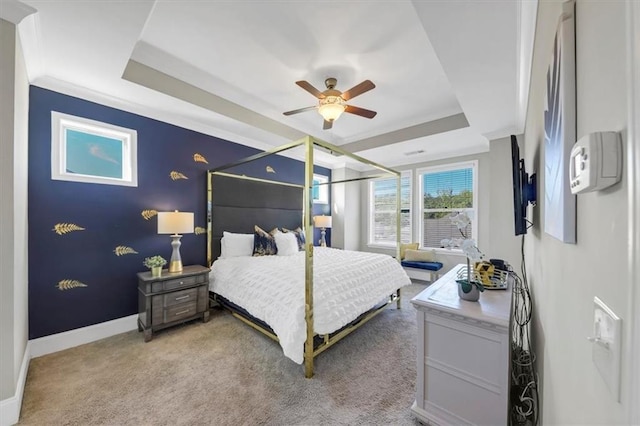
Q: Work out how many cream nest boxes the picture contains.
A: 0